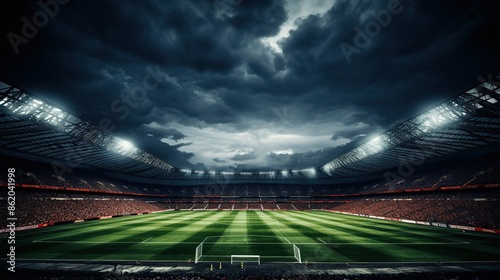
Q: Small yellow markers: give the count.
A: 3